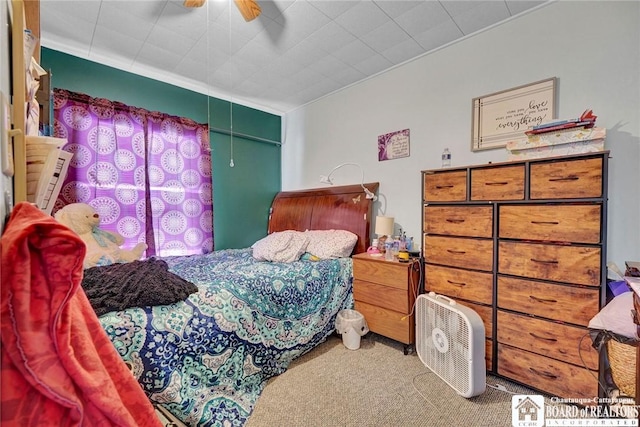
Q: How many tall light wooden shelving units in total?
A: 1